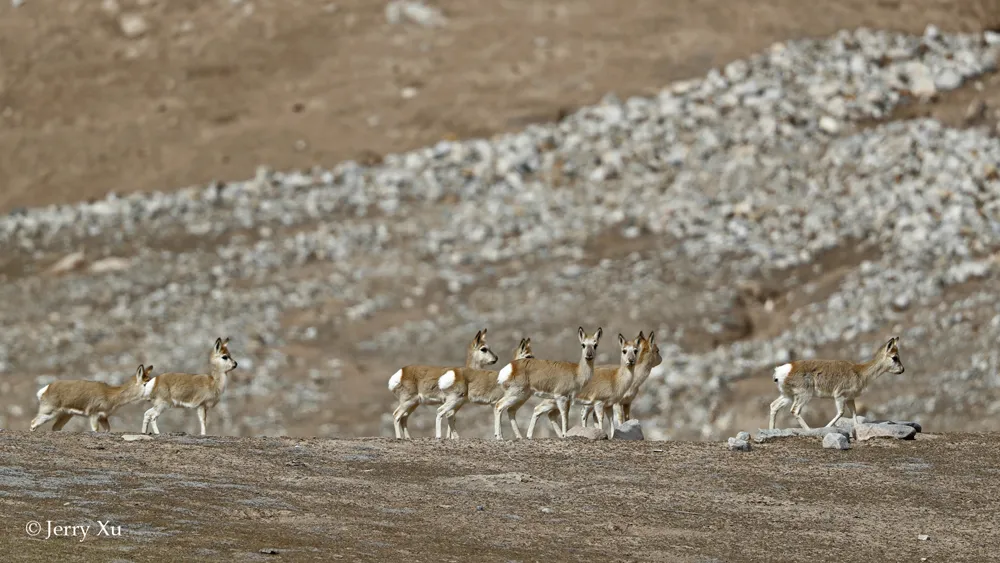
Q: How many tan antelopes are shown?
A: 8